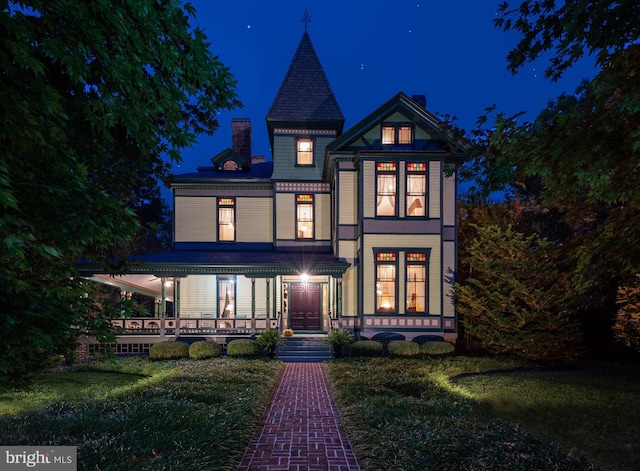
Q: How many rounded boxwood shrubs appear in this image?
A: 6